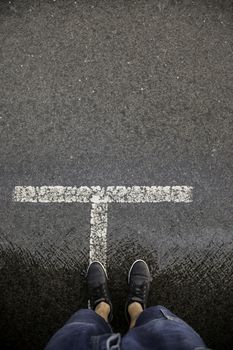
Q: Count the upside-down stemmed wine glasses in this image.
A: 0